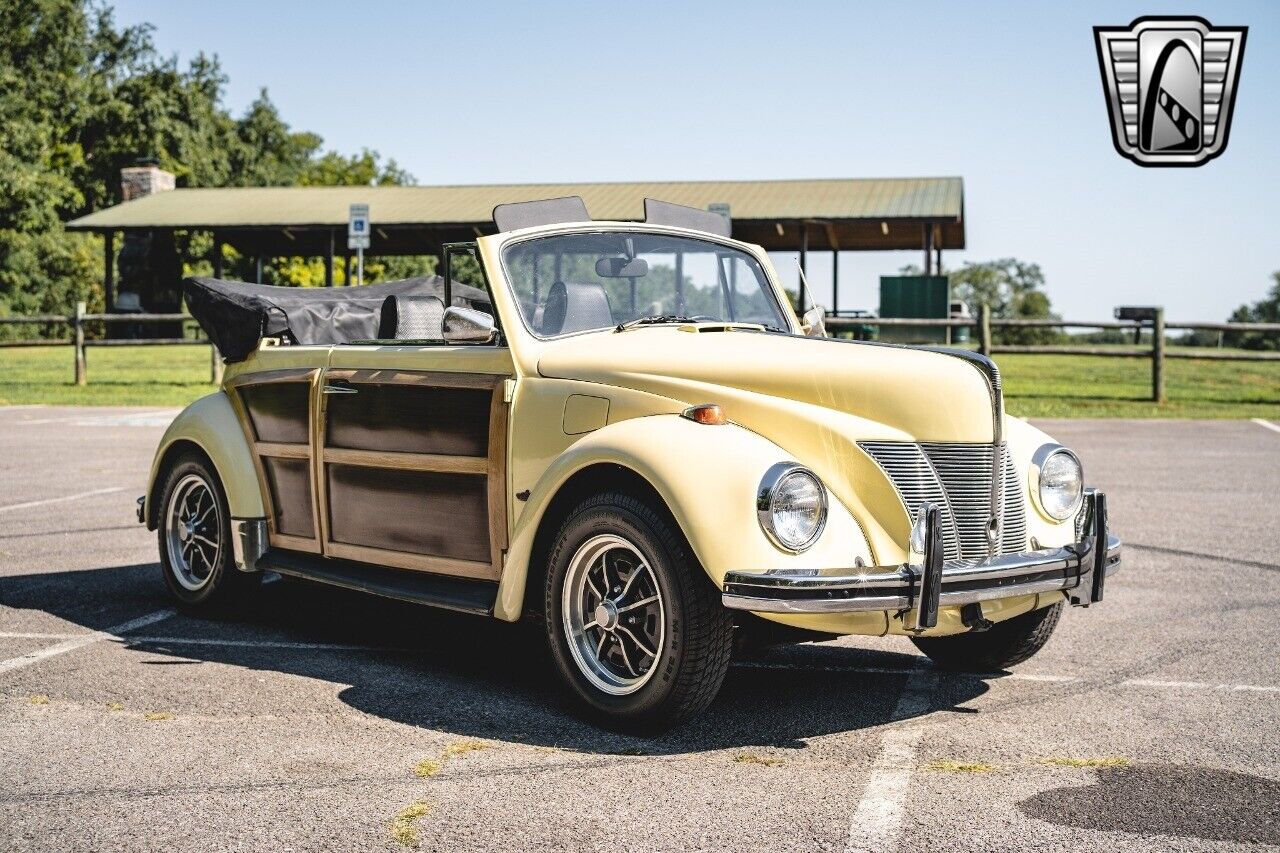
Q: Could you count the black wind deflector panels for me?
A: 2